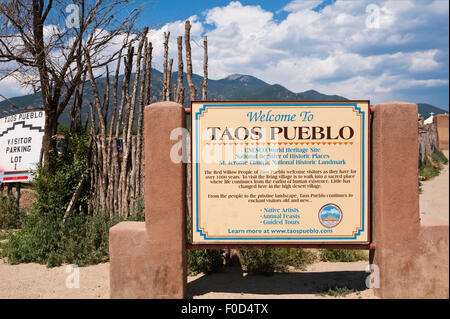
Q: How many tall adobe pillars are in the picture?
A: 2